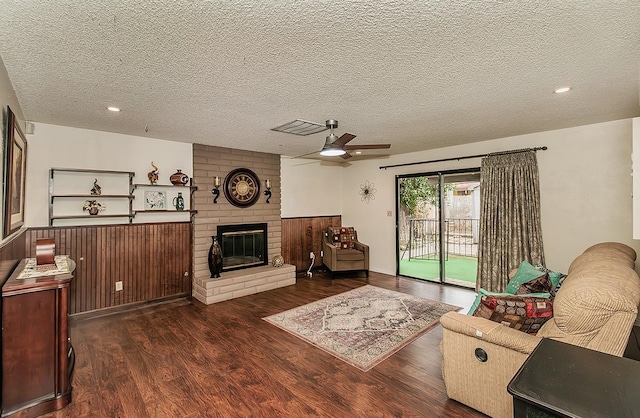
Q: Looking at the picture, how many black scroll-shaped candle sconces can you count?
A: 2